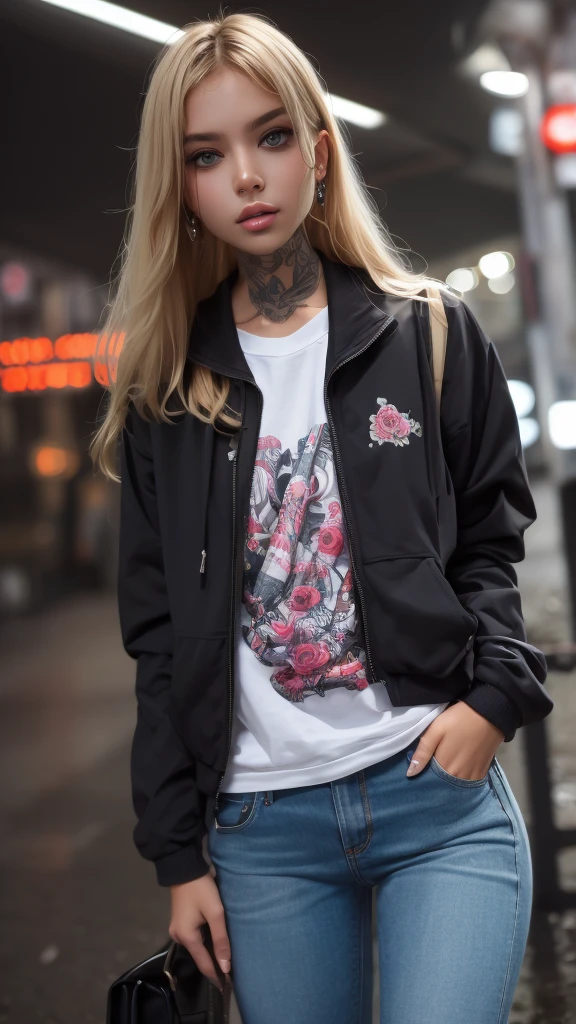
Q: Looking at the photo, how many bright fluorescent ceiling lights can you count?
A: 2